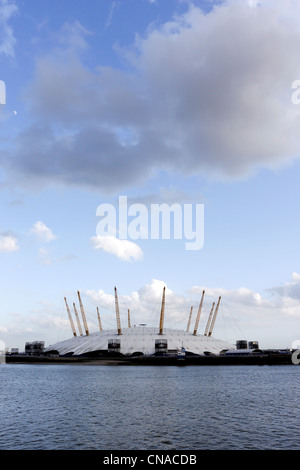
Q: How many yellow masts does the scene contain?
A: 11